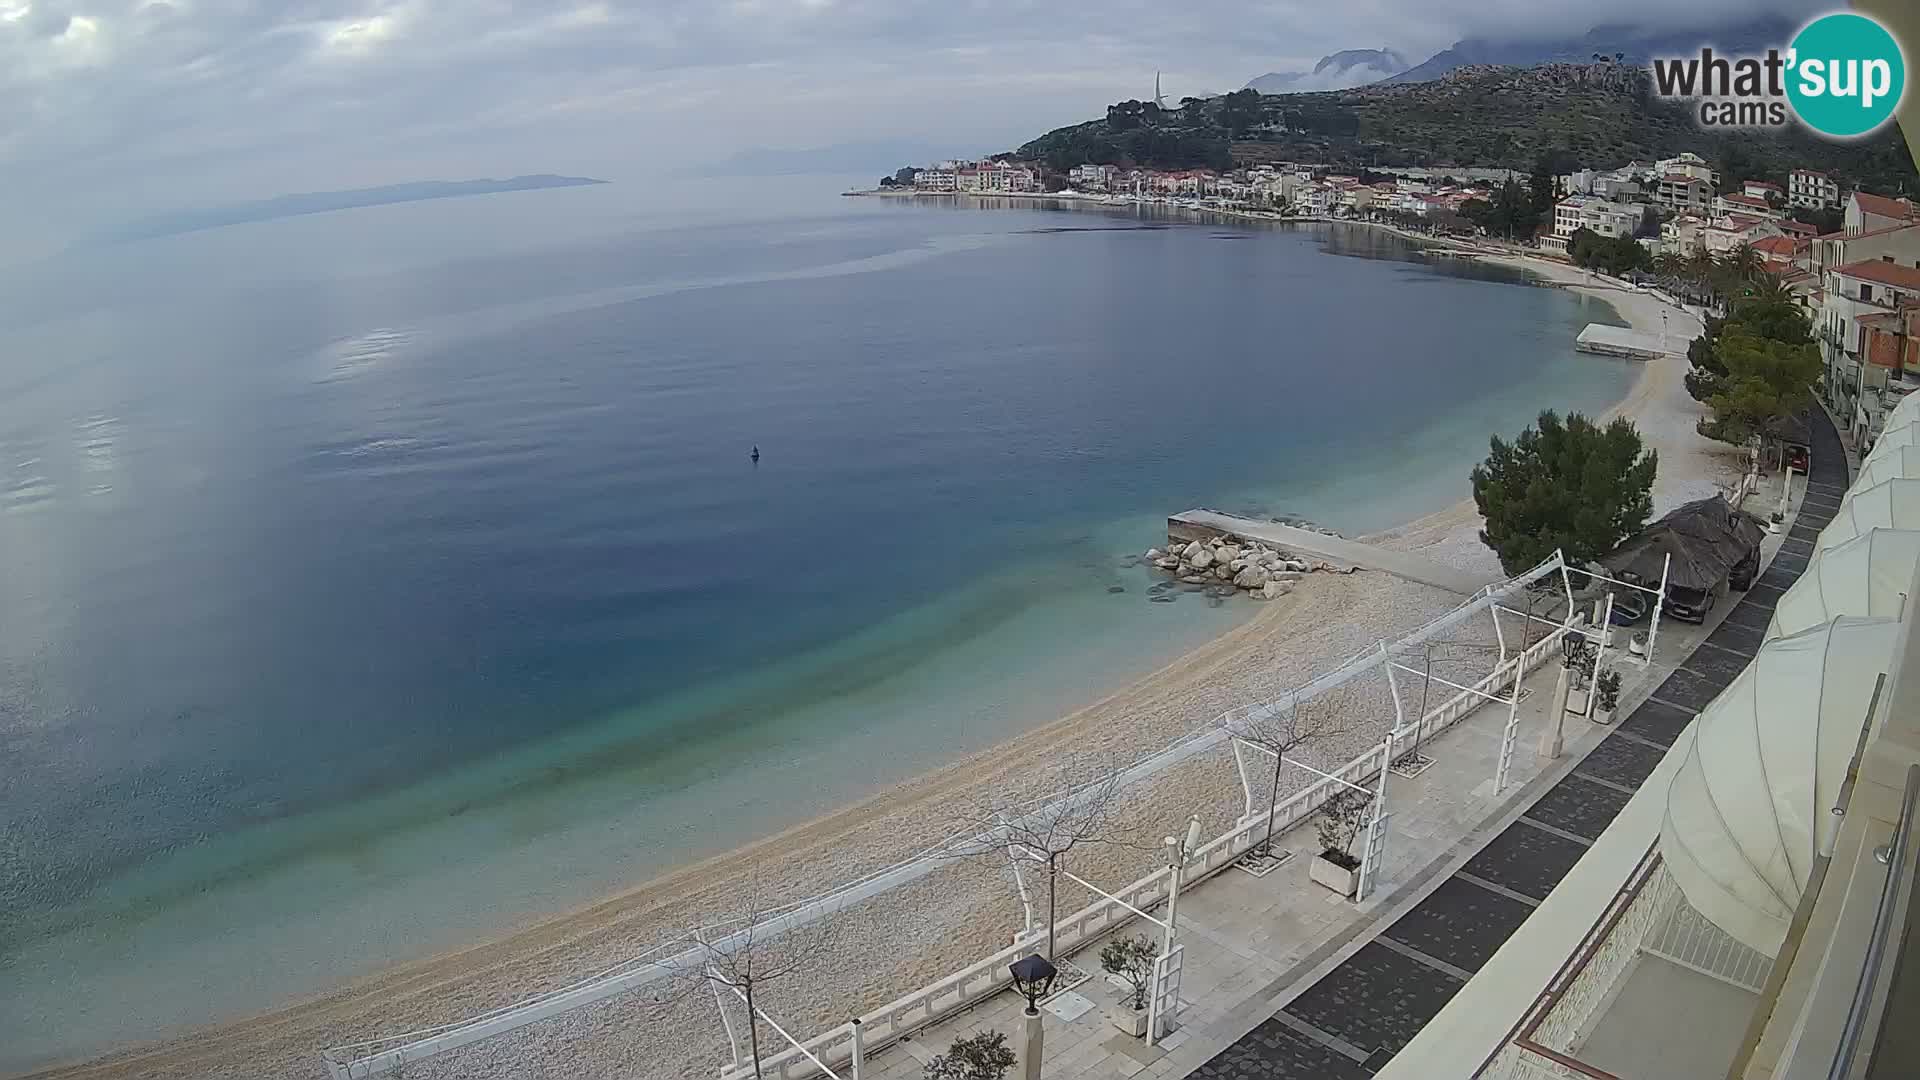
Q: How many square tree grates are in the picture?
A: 4